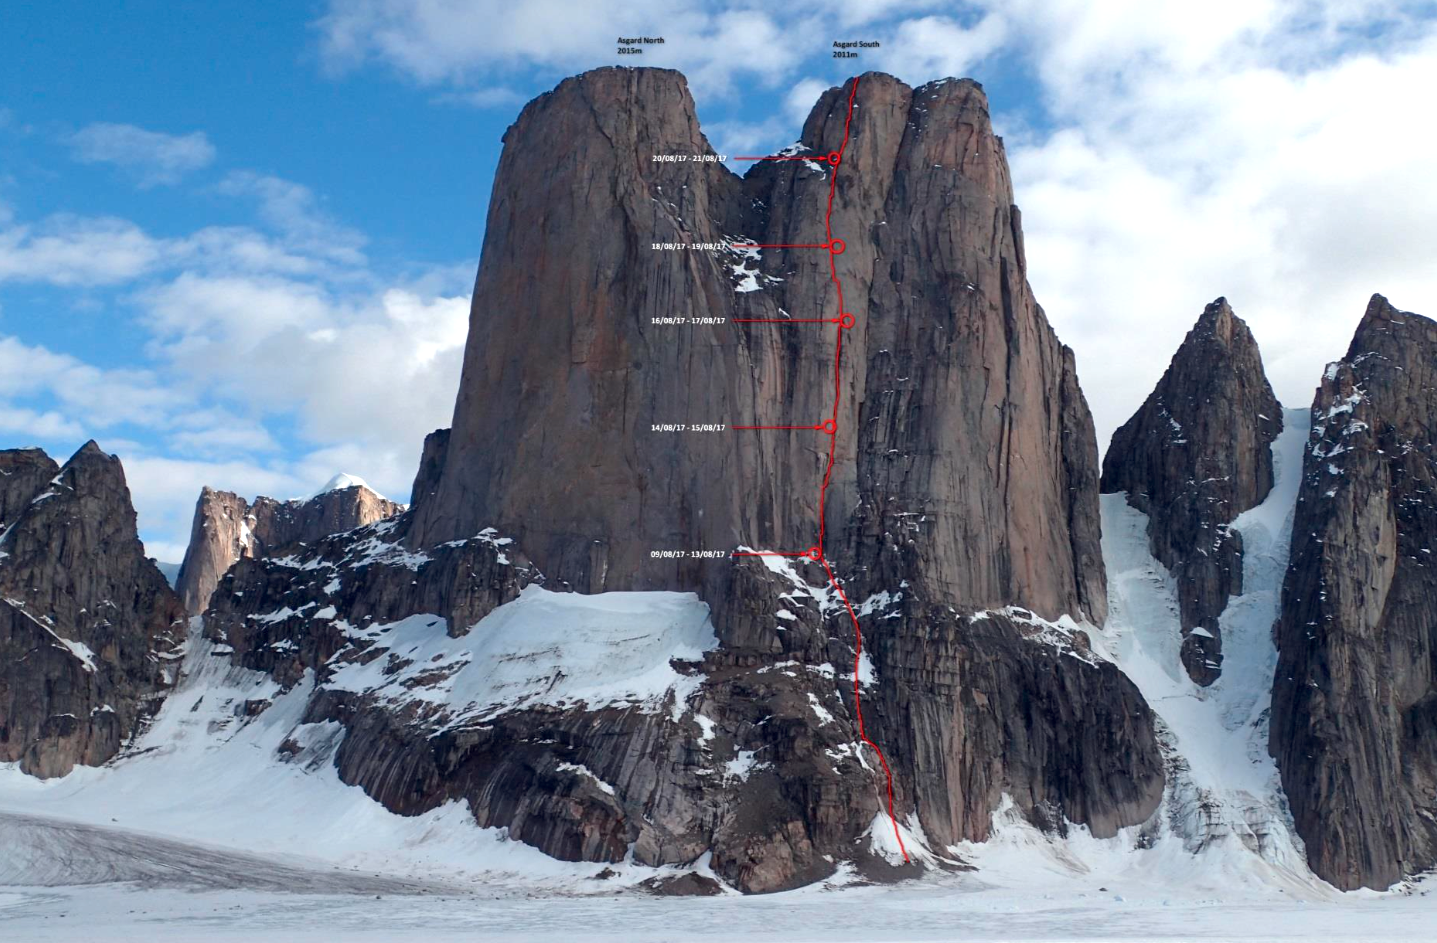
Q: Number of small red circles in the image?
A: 5